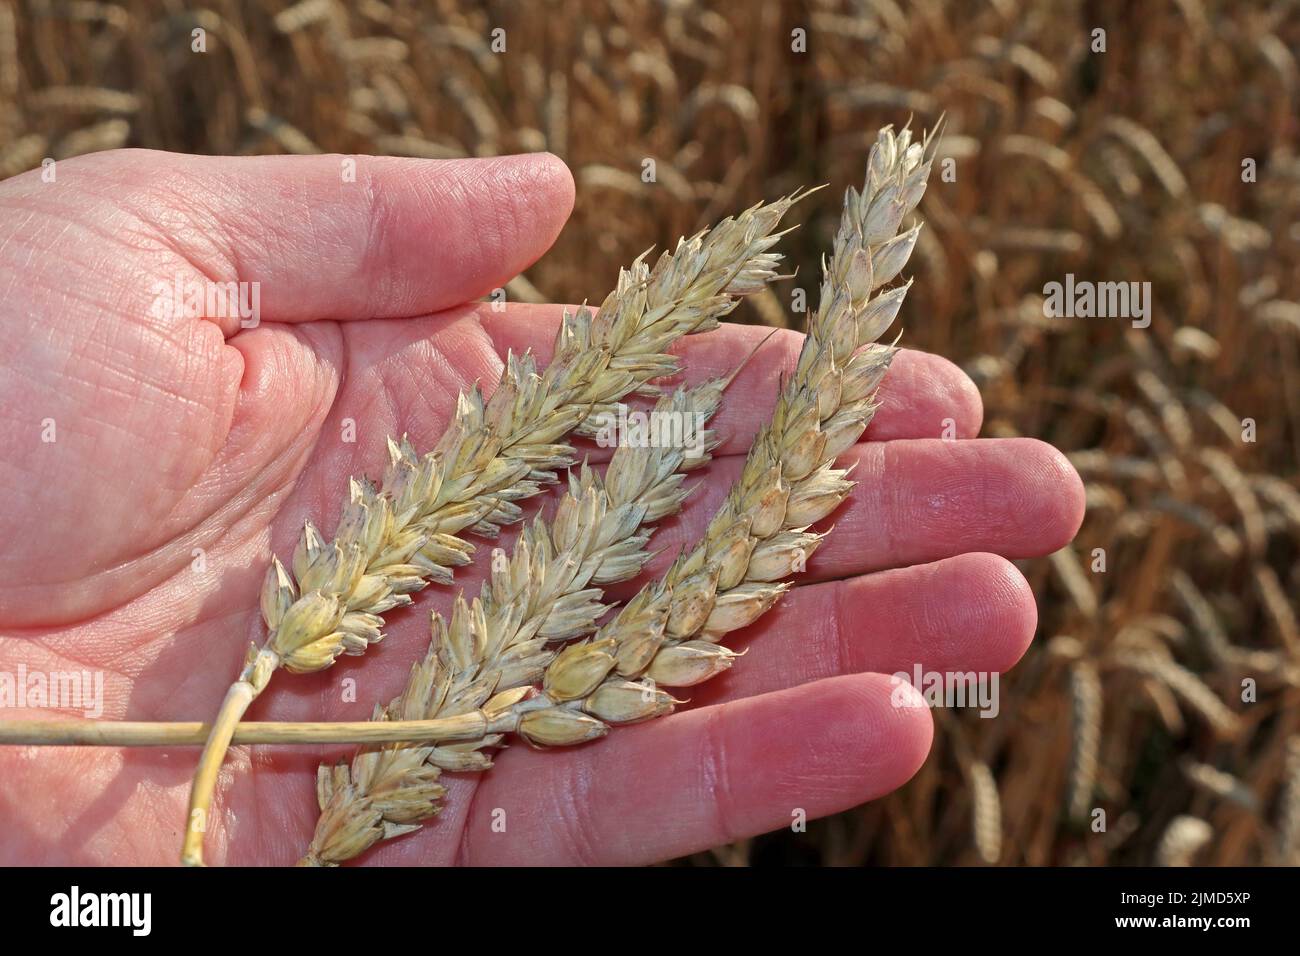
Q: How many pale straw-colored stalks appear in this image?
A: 3